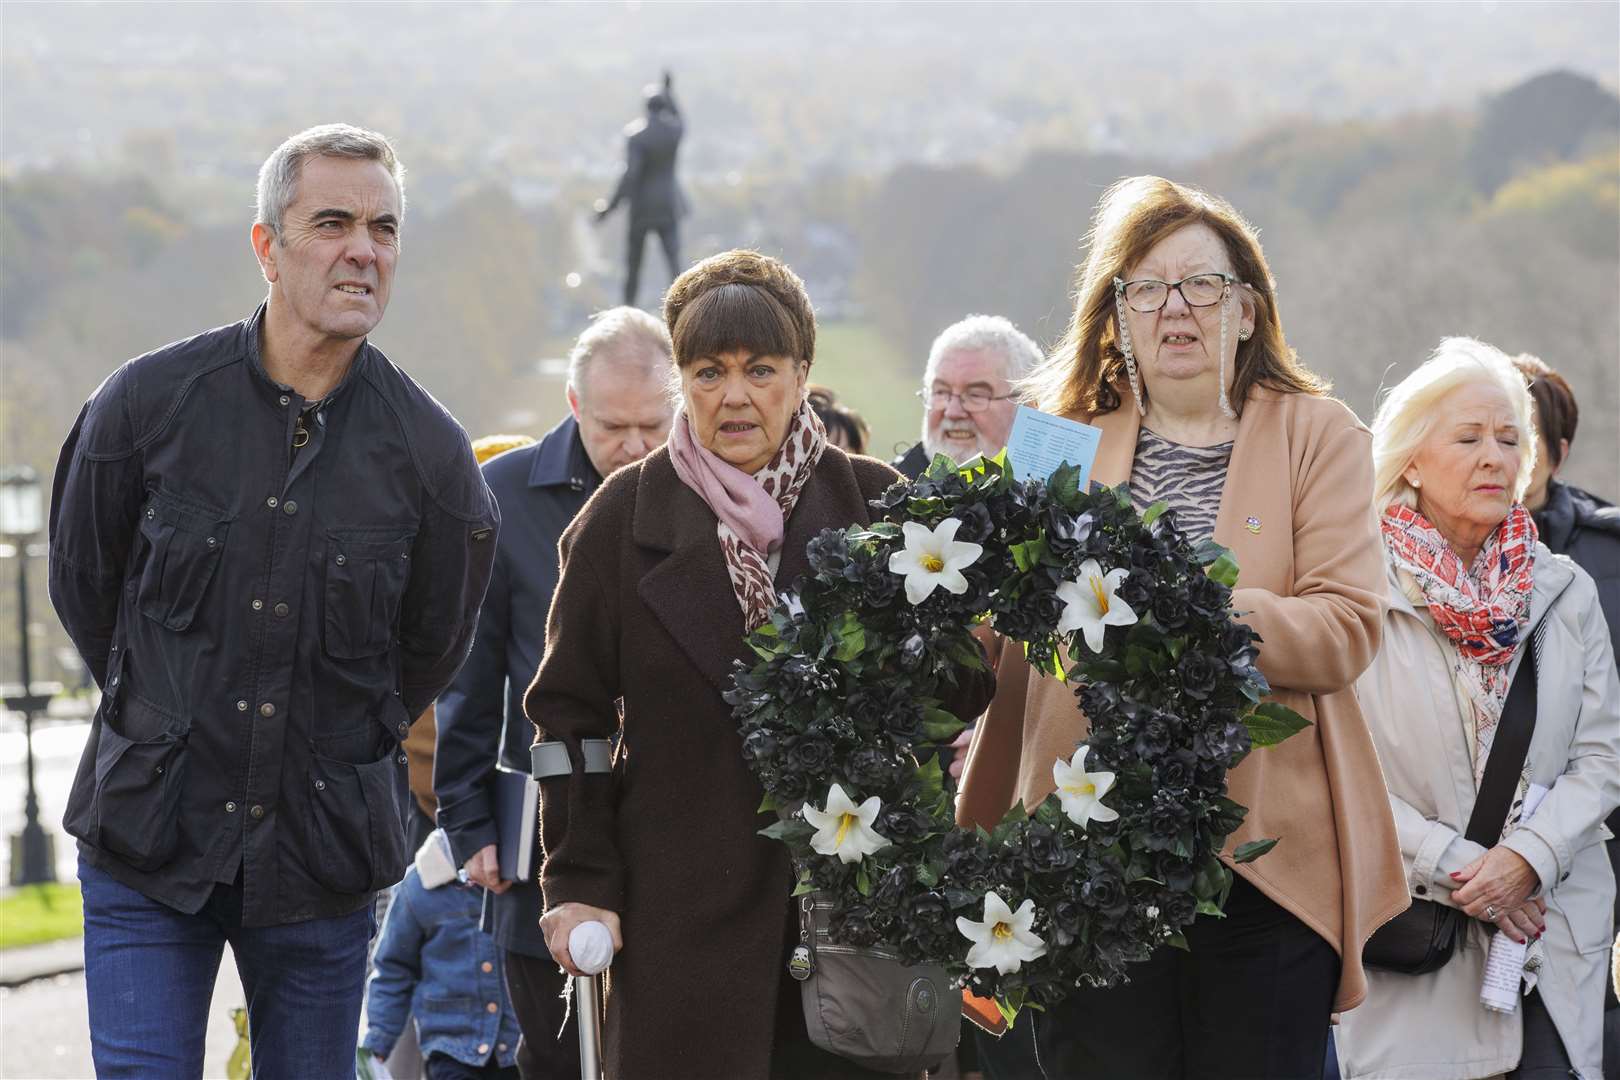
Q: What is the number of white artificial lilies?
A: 5